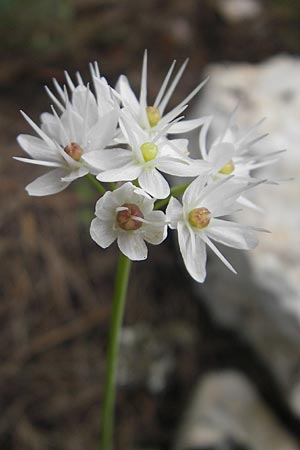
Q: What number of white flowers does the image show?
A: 6